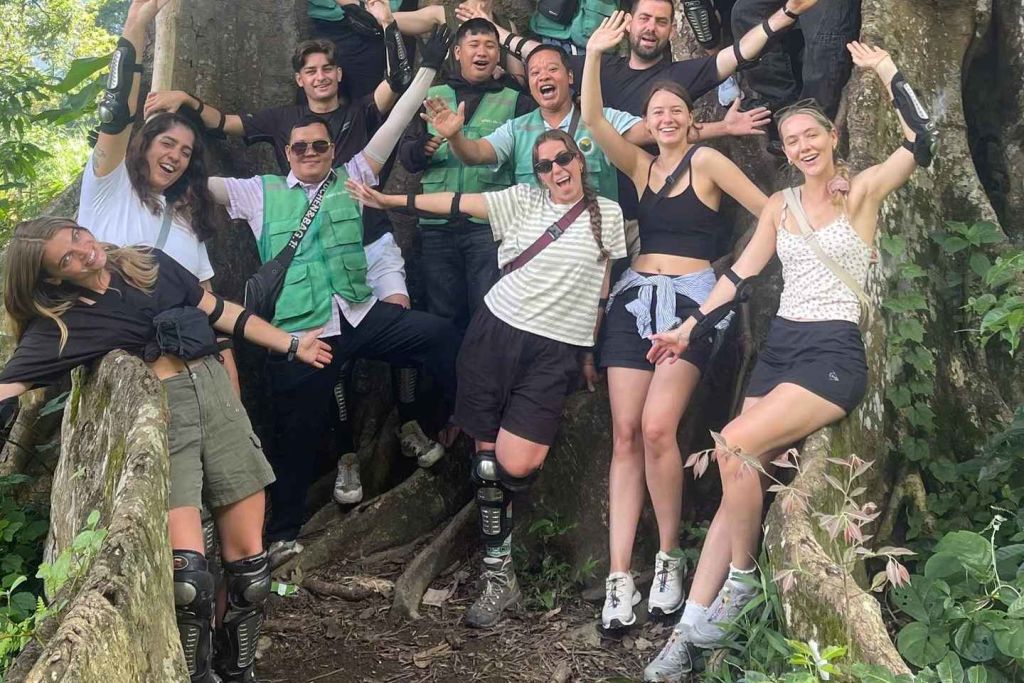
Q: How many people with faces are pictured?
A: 10